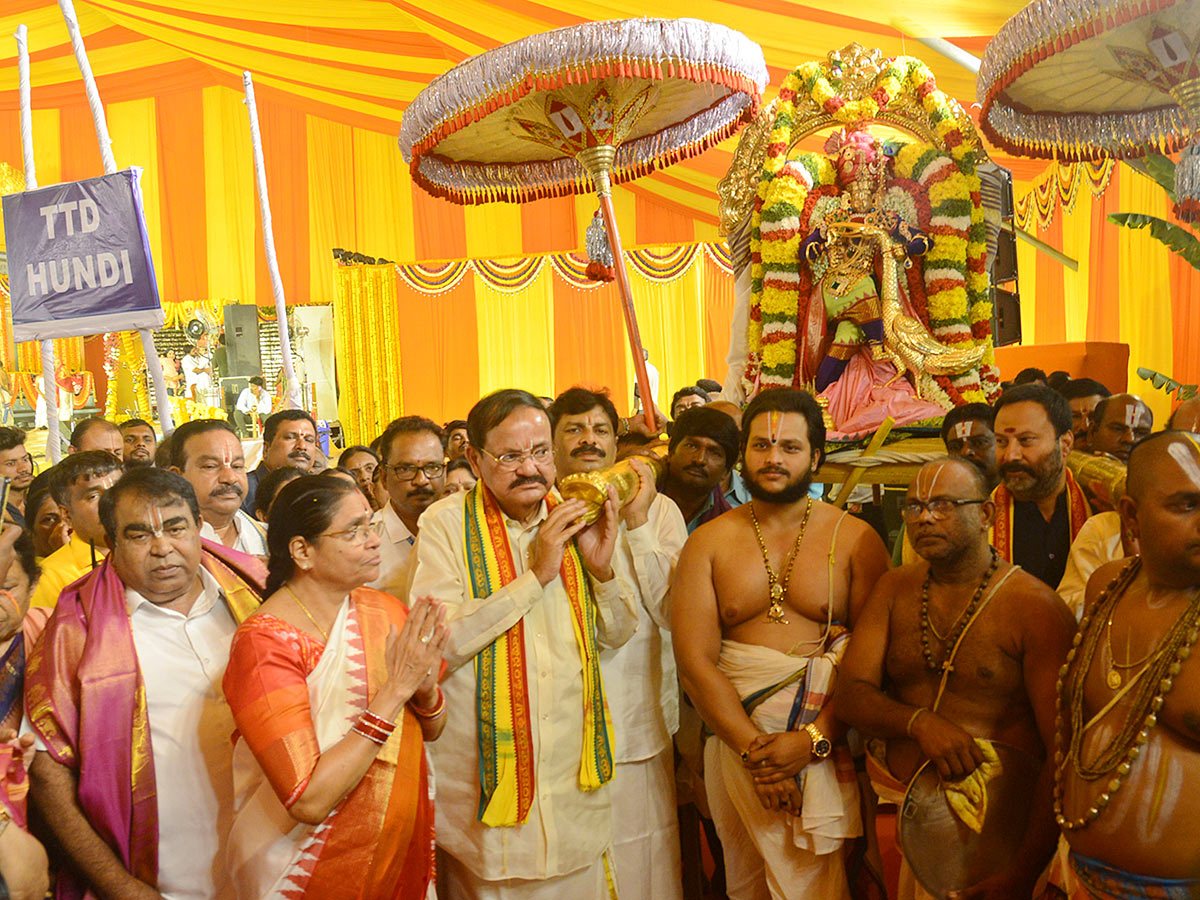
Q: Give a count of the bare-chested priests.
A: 3